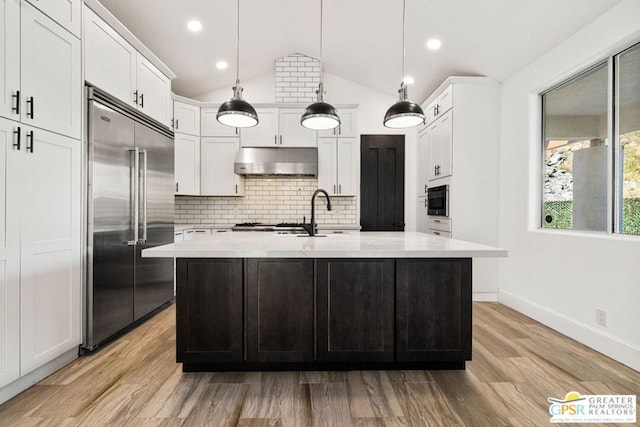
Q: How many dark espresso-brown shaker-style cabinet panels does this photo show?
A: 4